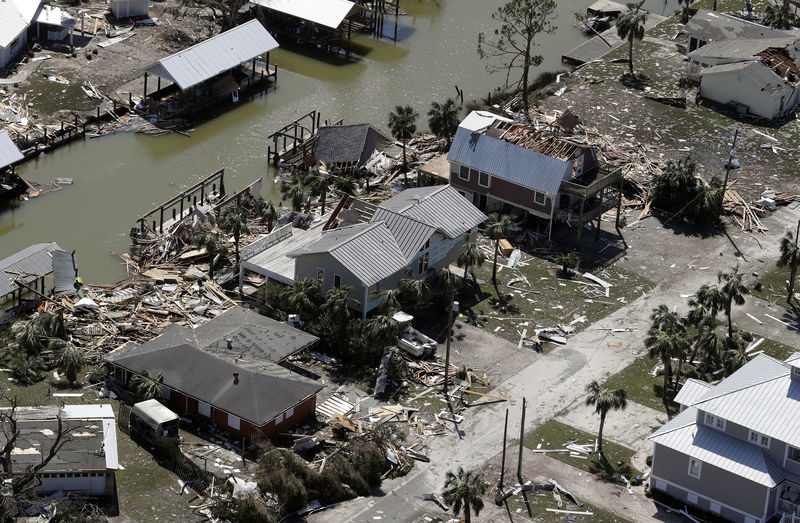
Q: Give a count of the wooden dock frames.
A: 2